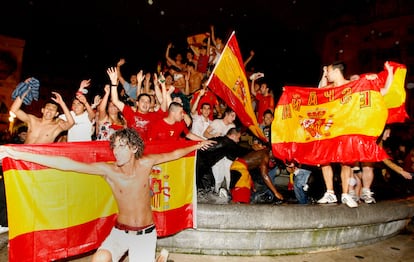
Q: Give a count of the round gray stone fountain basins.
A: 1